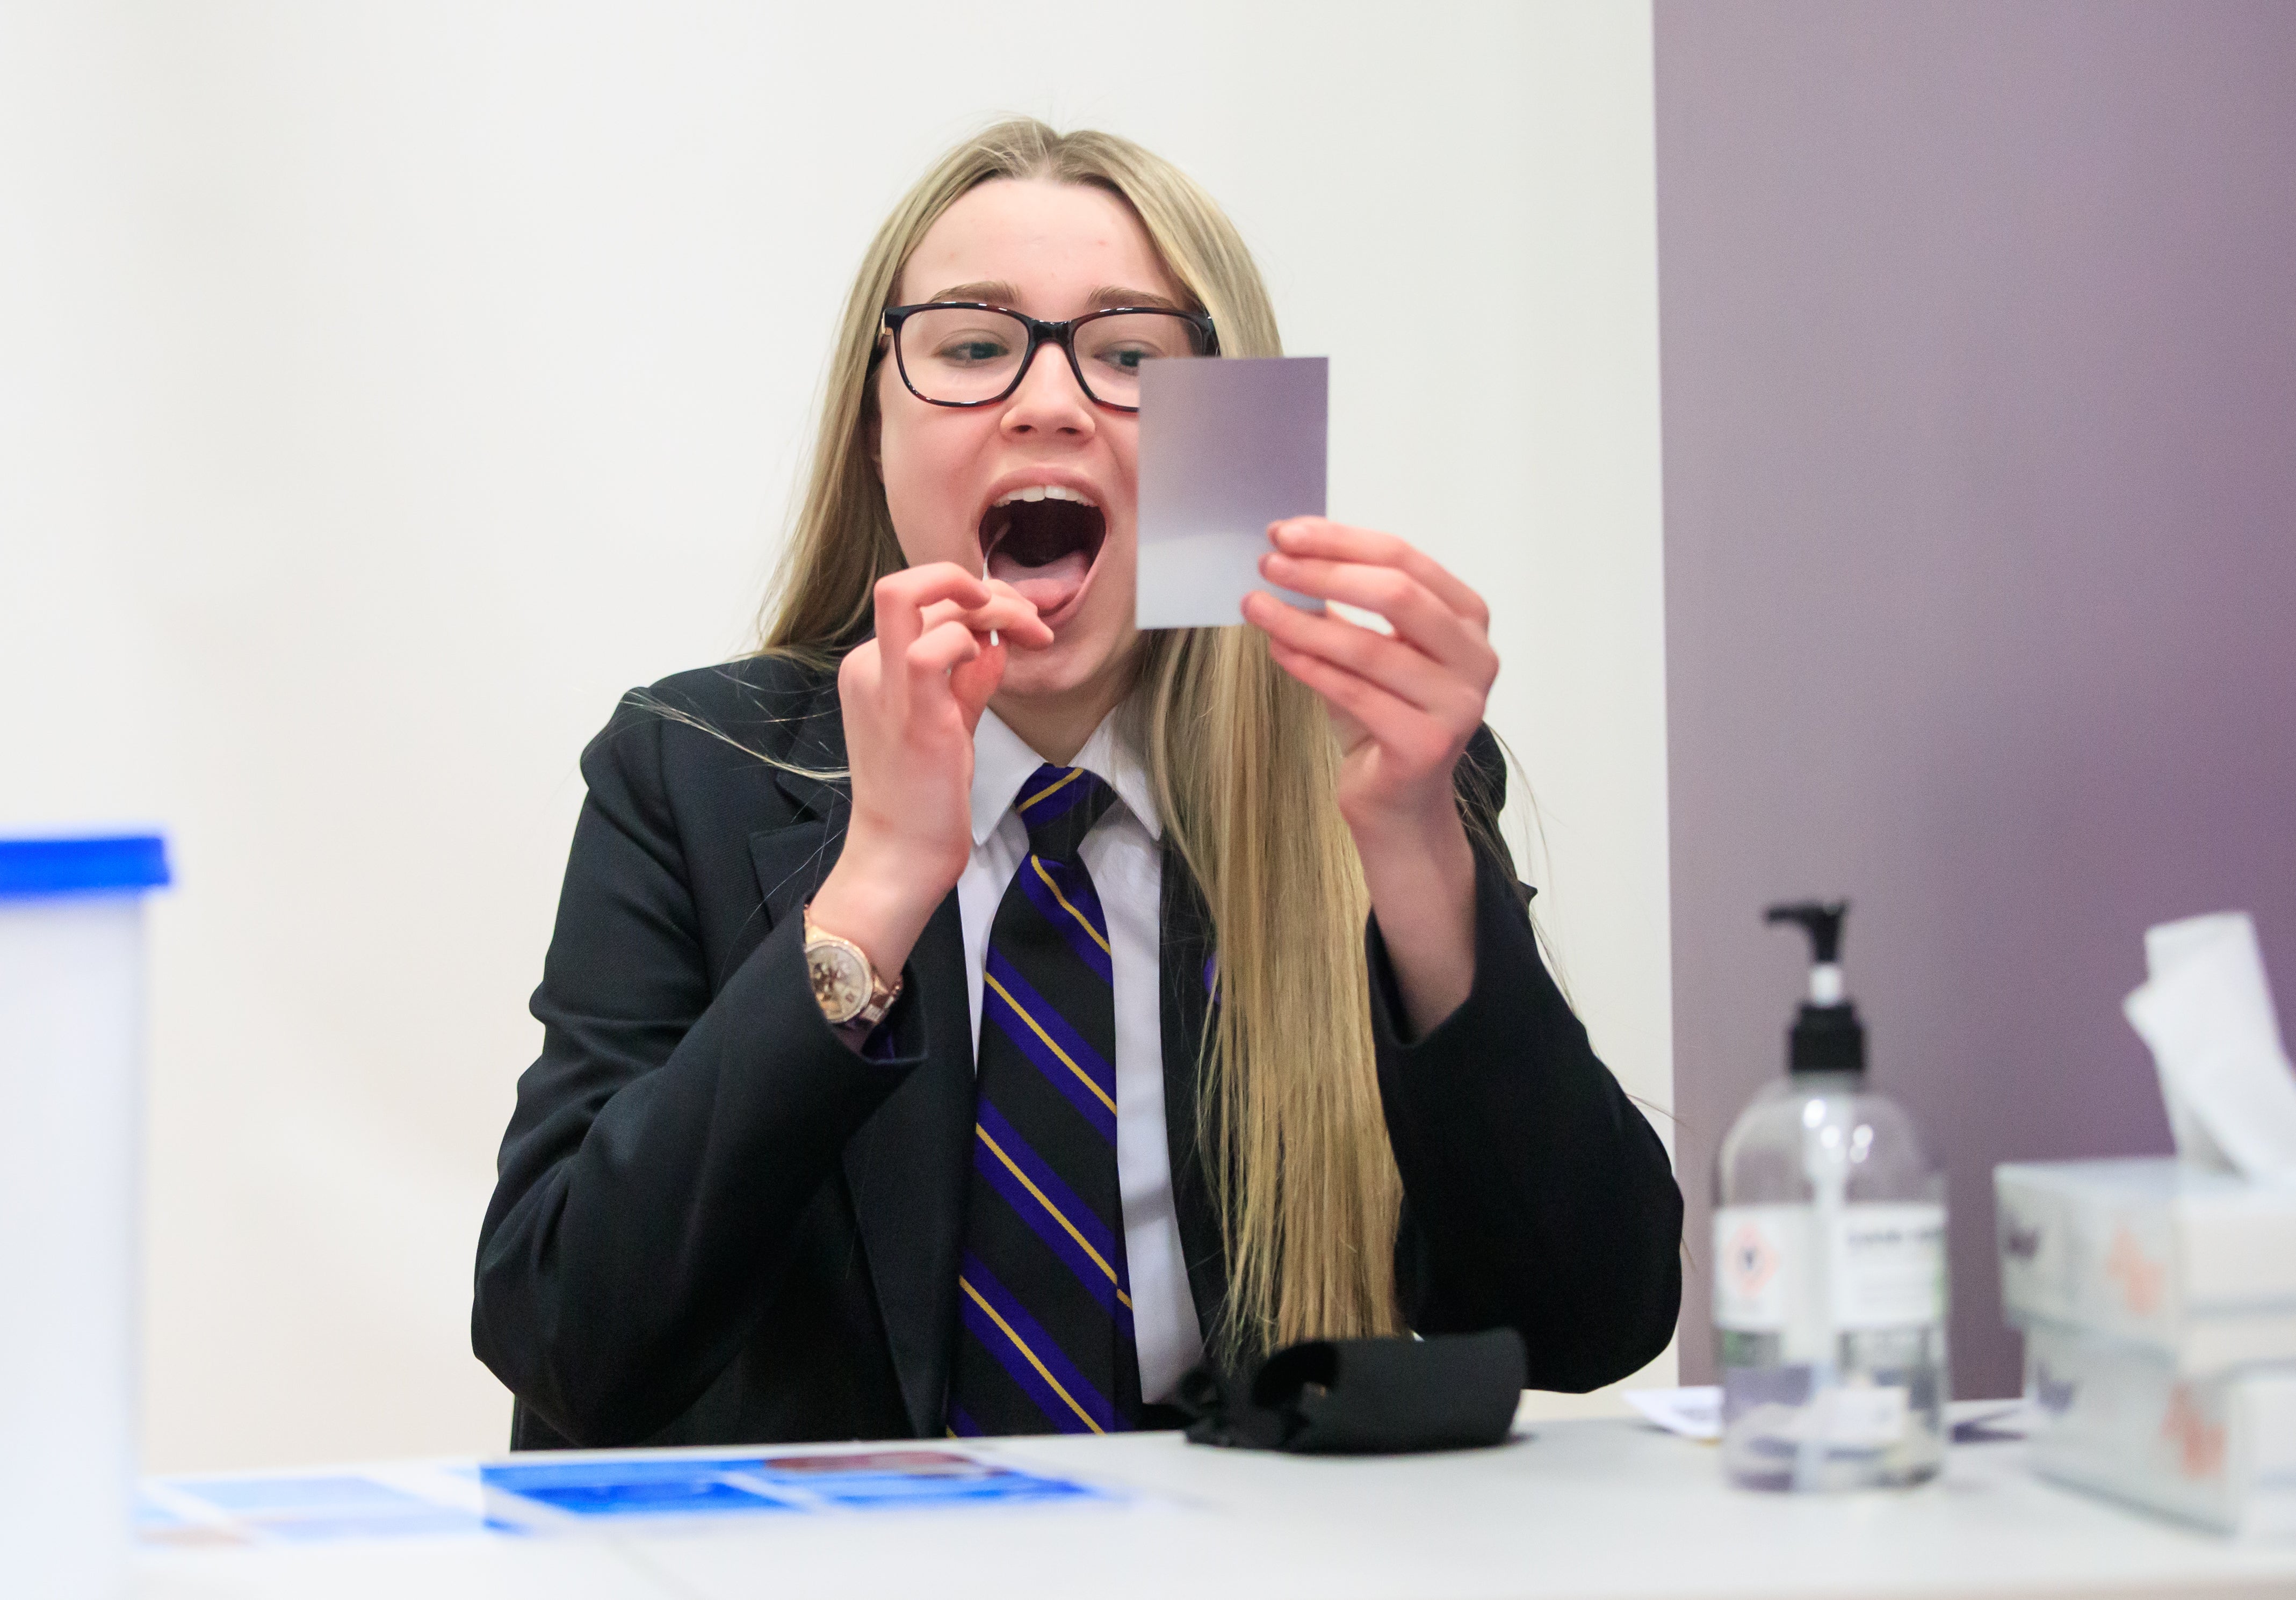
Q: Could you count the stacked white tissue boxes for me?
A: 2